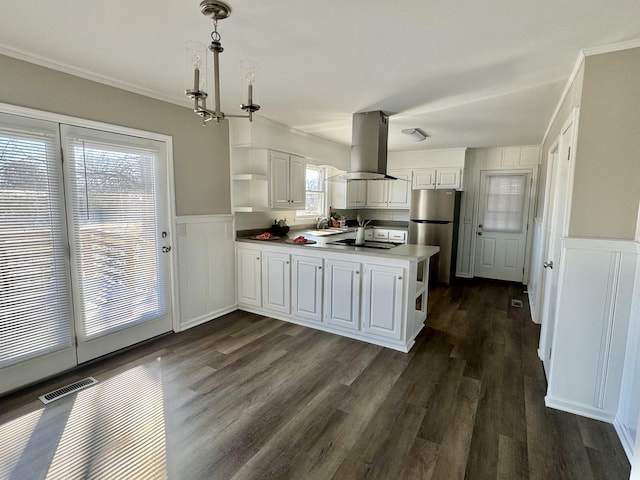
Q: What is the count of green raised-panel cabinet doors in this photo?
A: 0